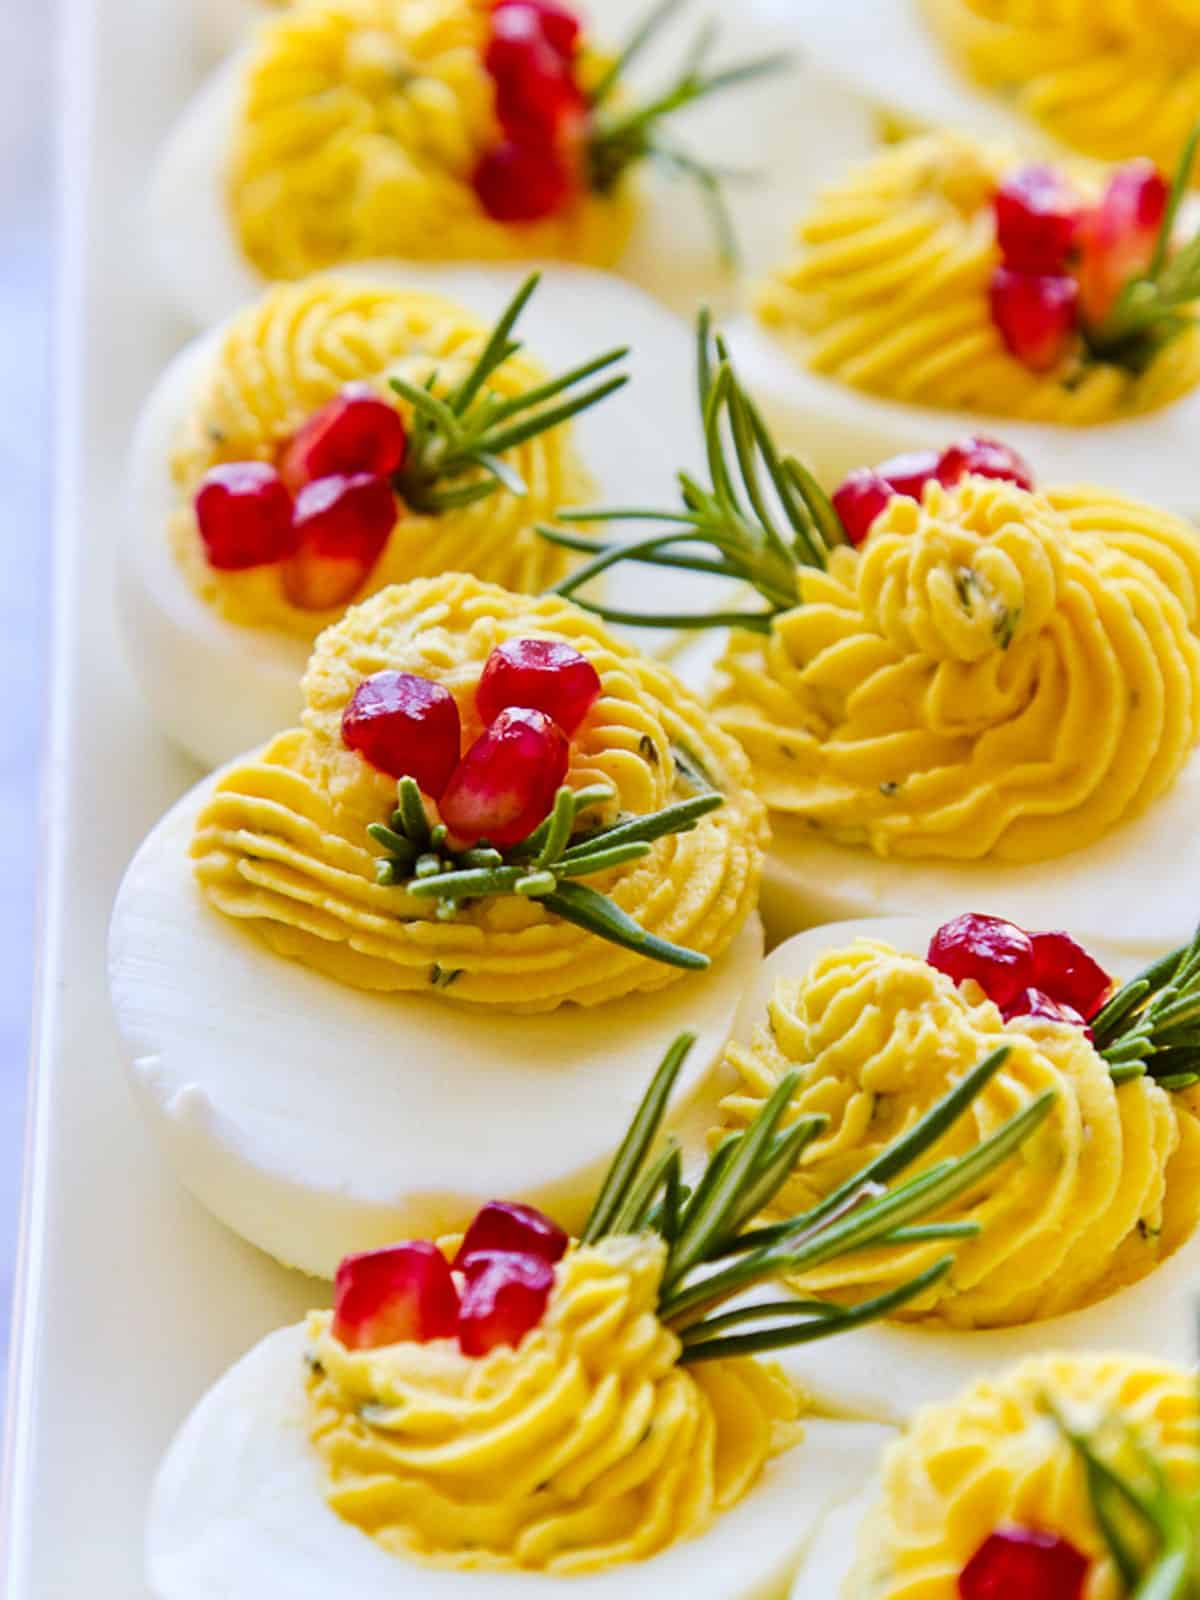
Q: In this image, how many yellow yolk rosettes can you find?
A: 9